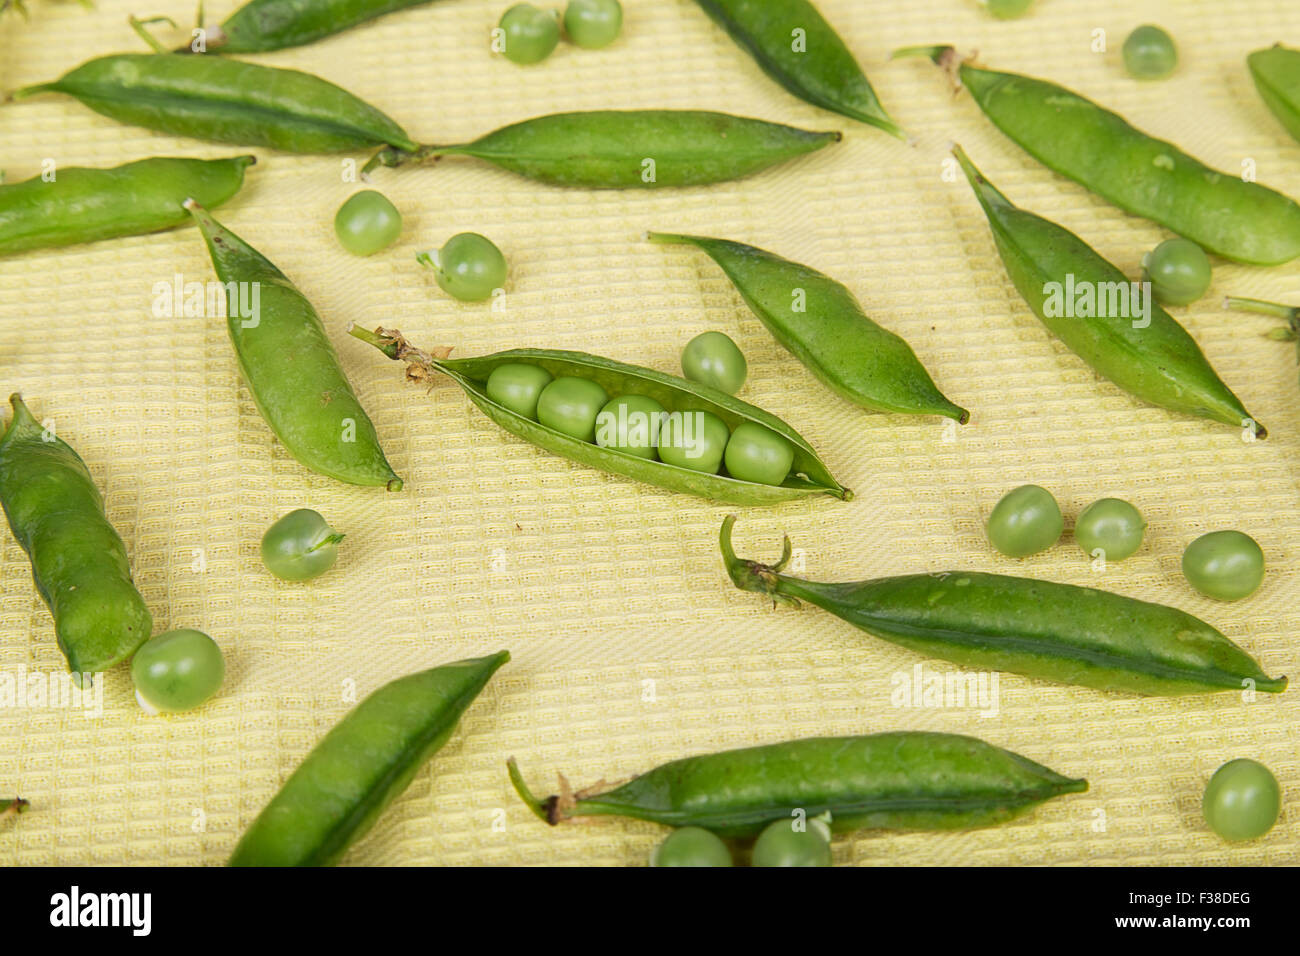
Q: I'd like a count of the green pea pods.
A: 15